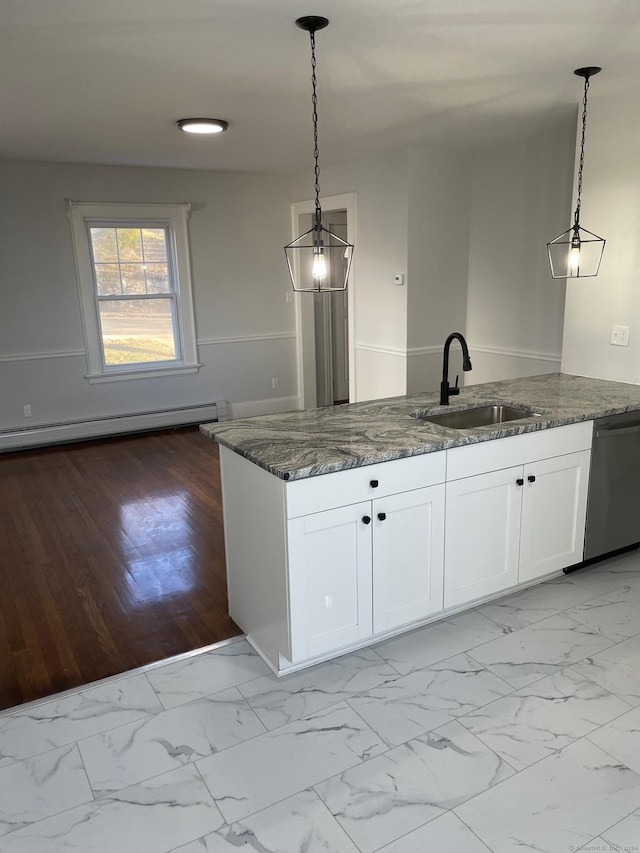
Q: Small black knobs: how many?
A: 5